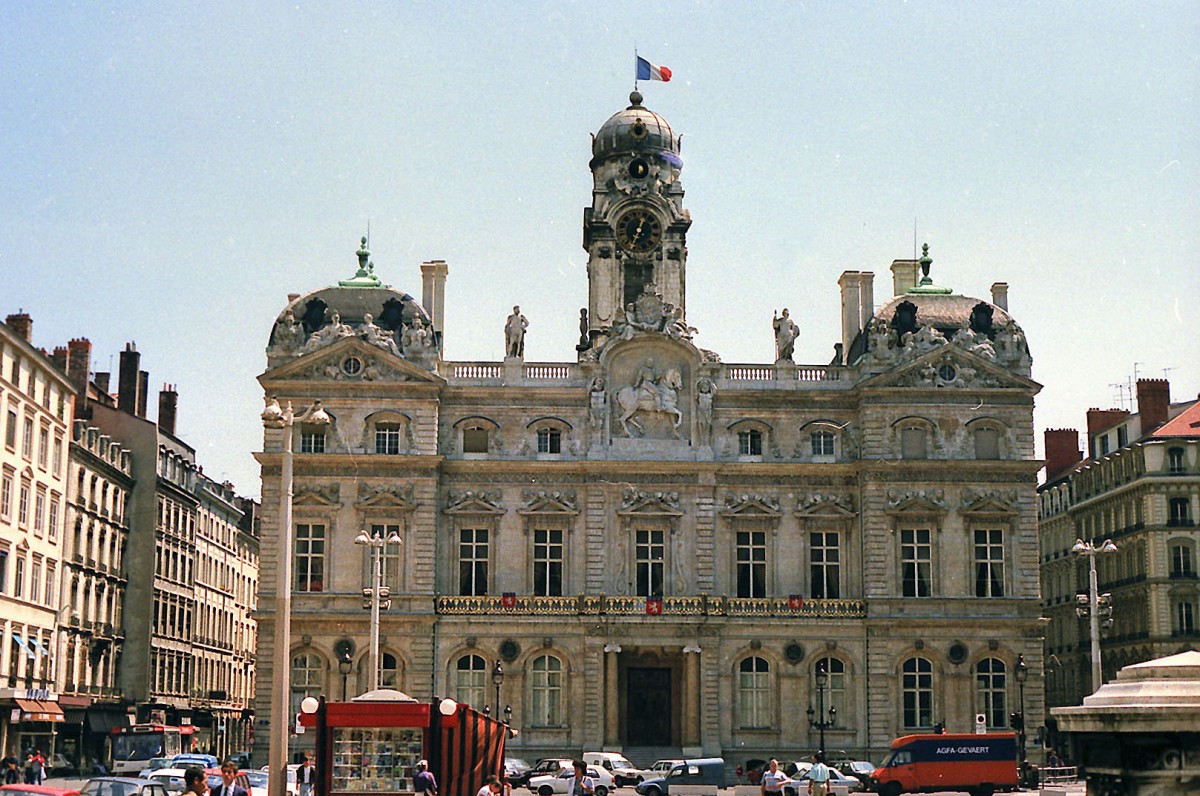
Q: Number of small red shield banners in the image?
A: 3